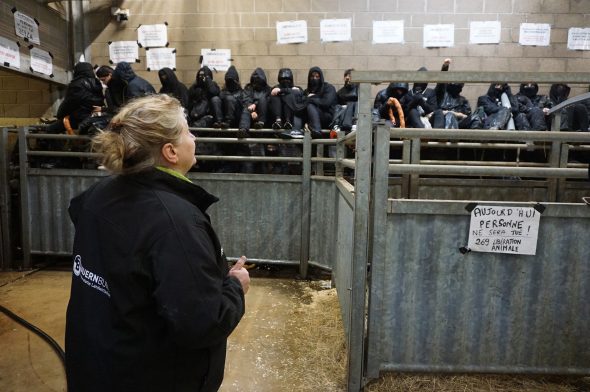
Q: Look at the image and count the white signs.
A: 15